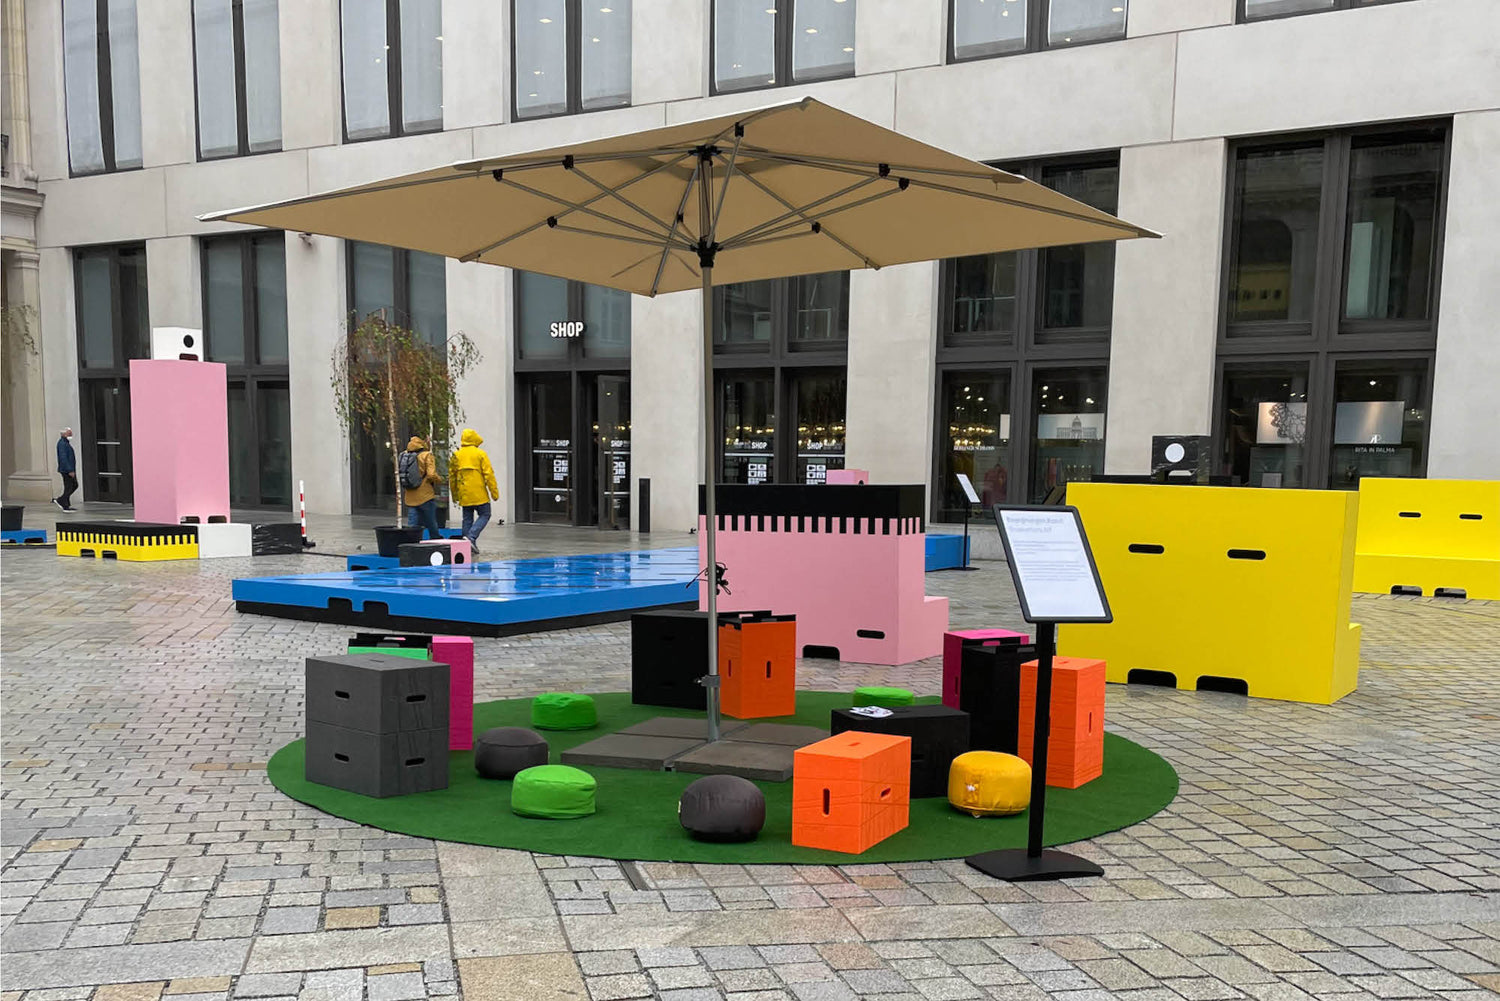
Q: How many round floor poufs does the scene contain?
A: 6